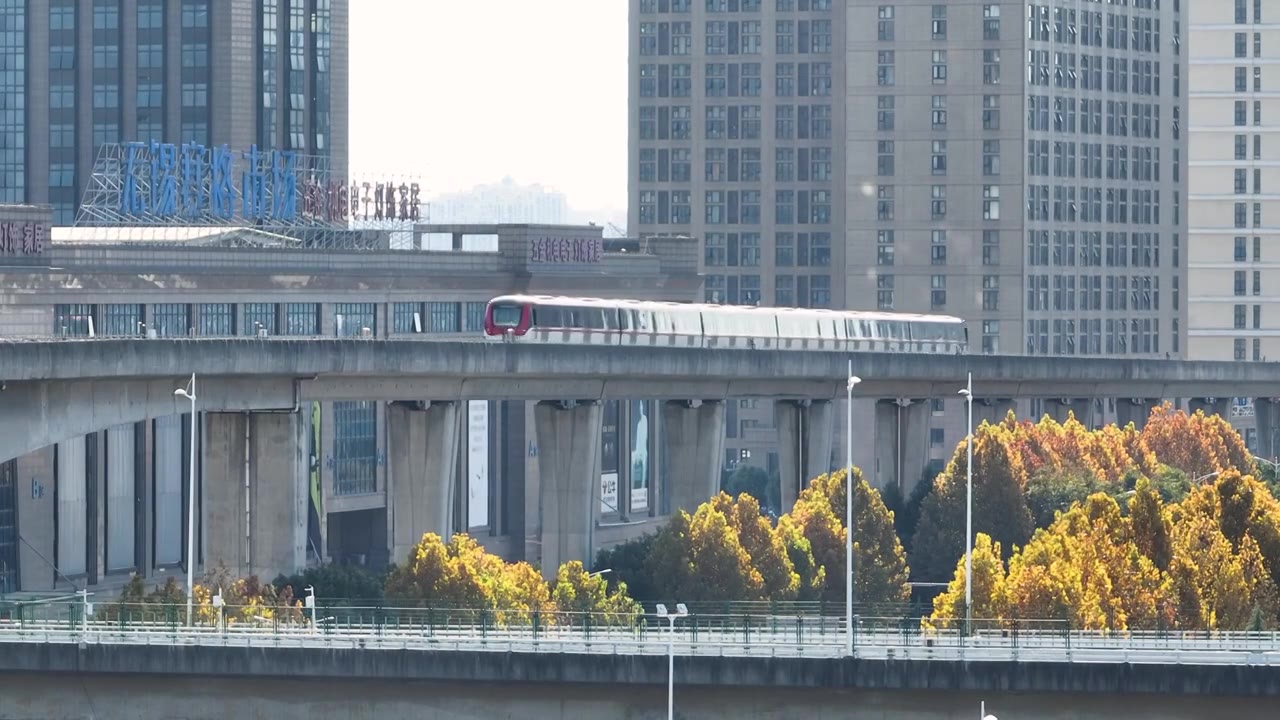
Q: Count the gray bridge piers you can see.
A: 11